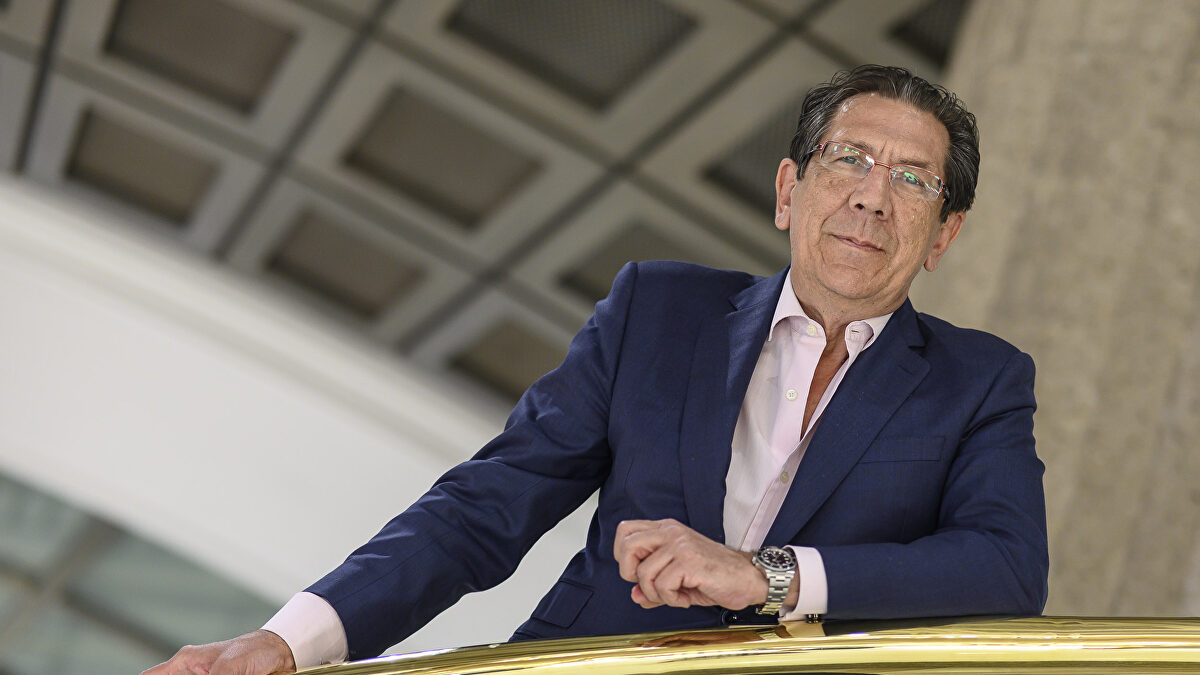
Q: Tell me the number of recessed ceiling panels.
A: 9